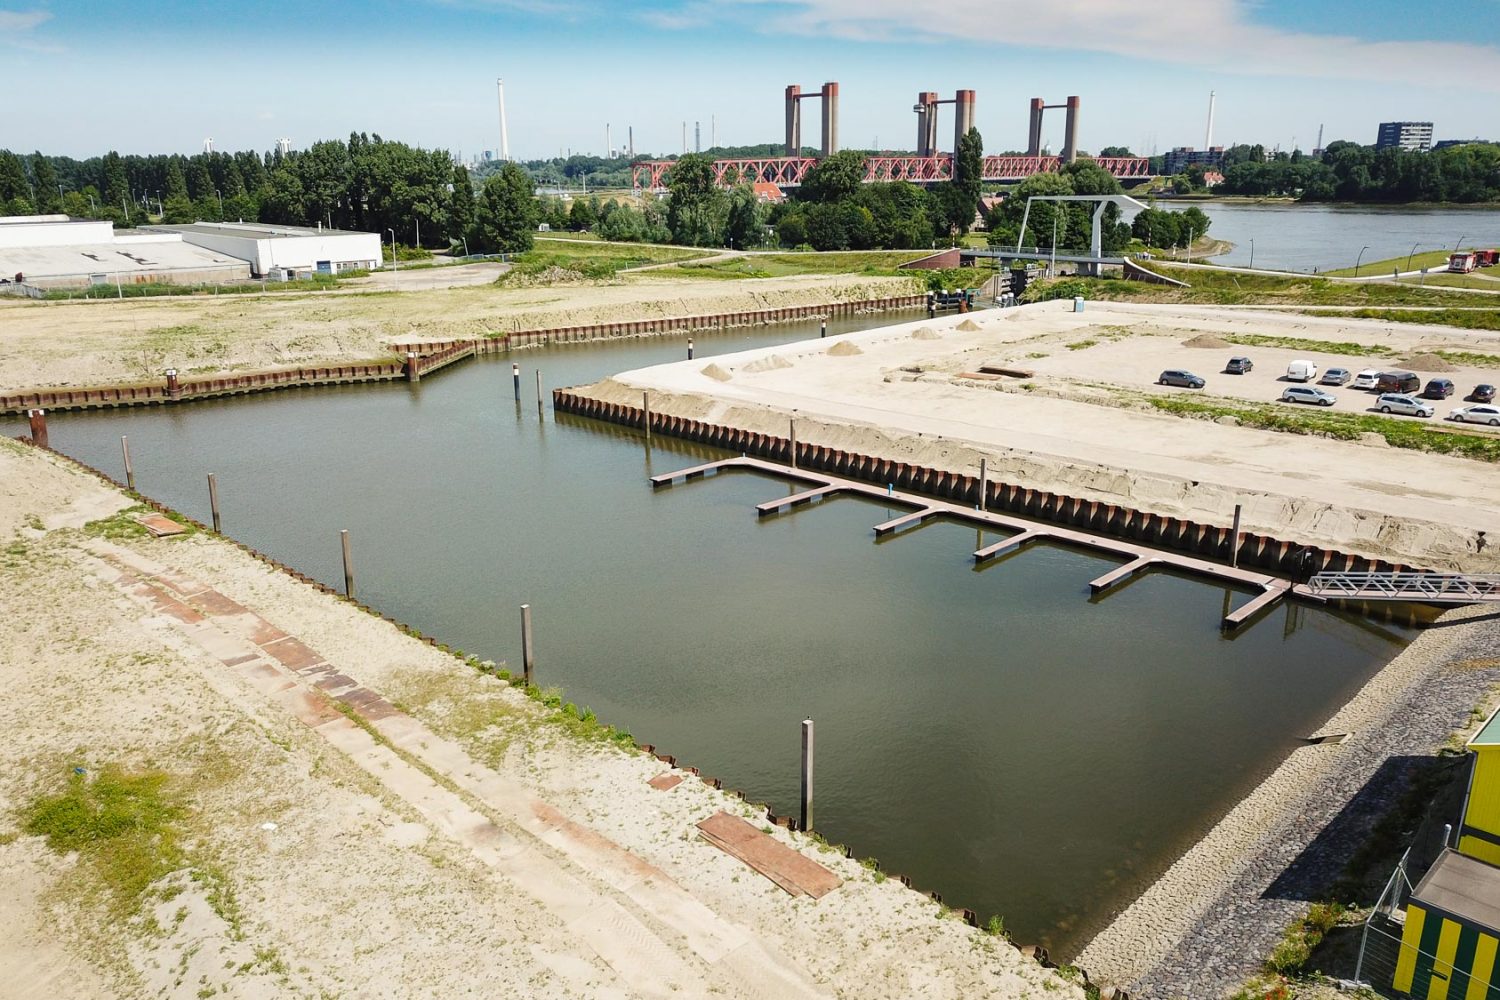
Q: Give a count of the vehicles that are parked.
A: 11